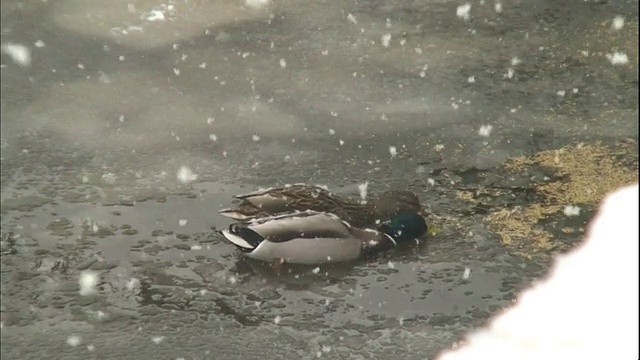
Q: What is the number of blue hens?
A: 0